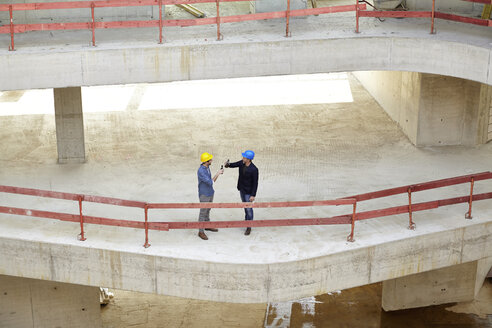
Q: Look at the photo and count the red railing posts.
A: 12